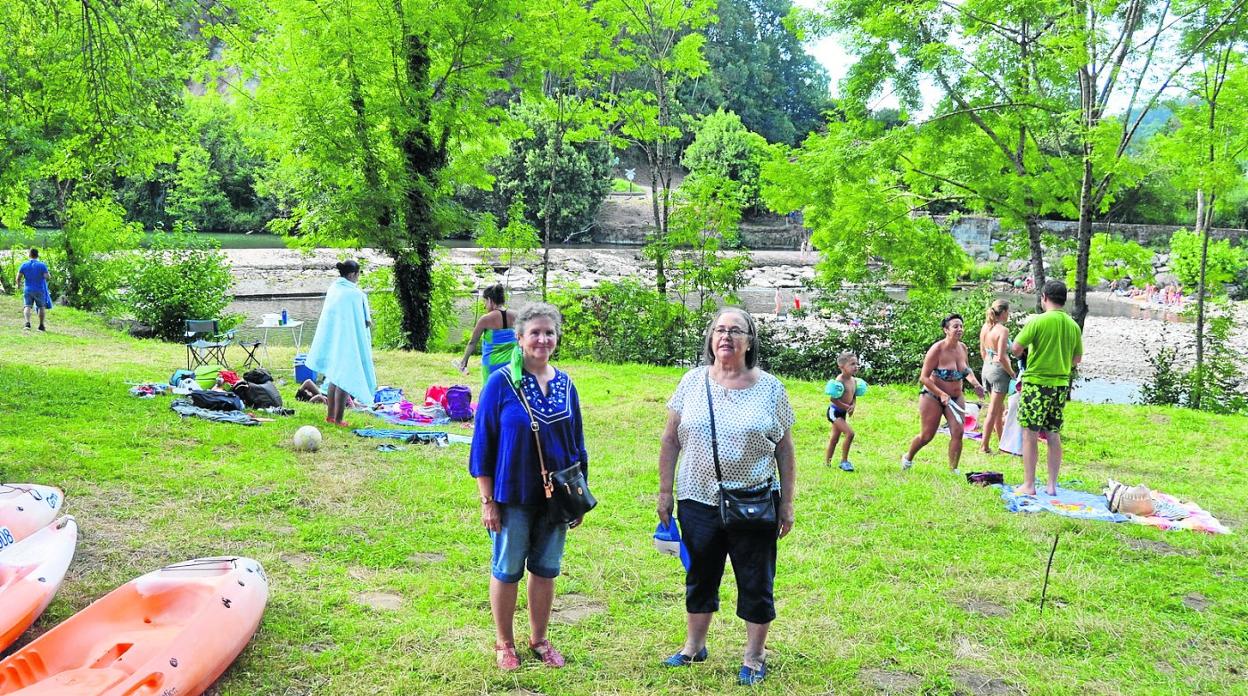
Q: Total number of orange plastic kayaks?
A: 3